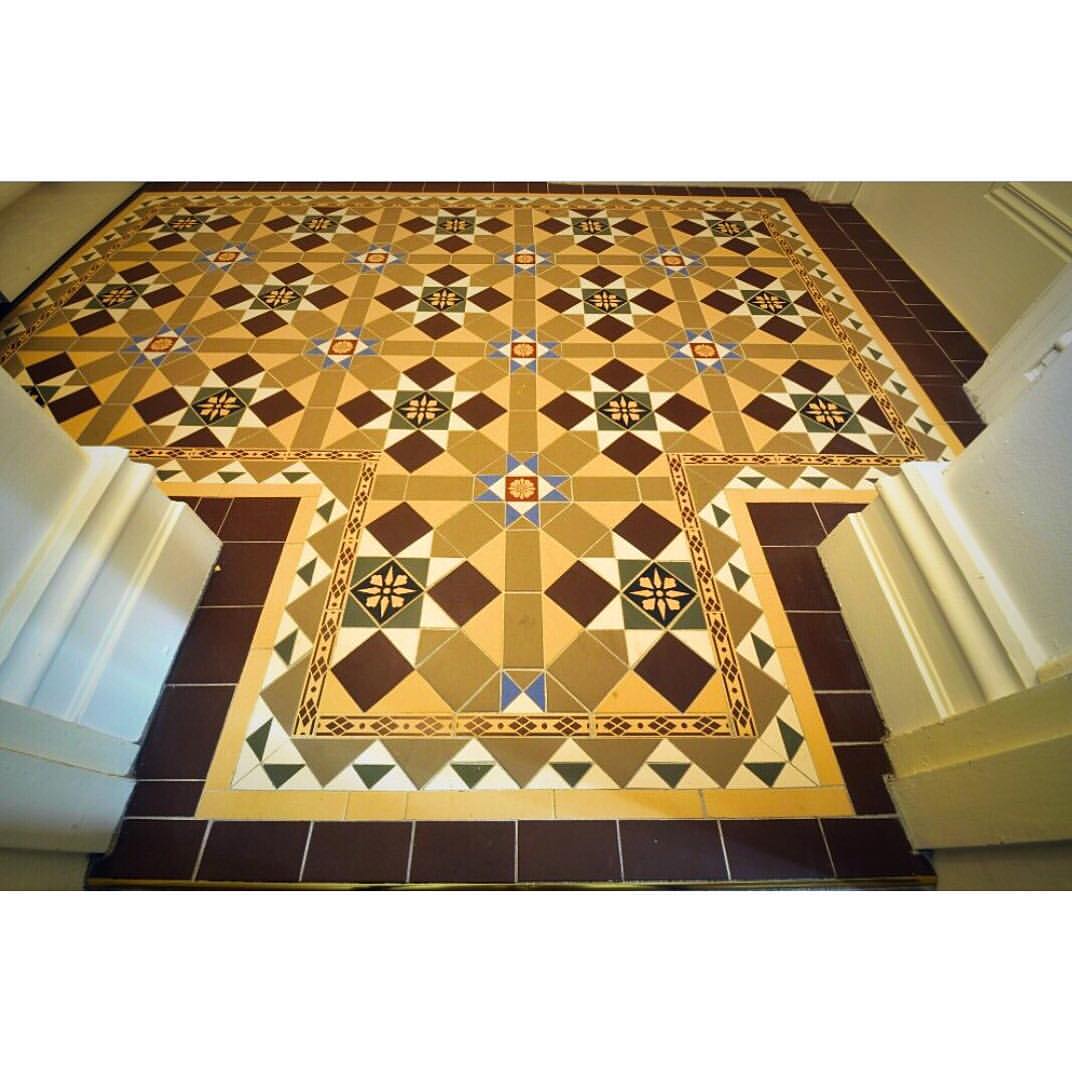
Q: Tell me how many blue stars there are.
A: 9